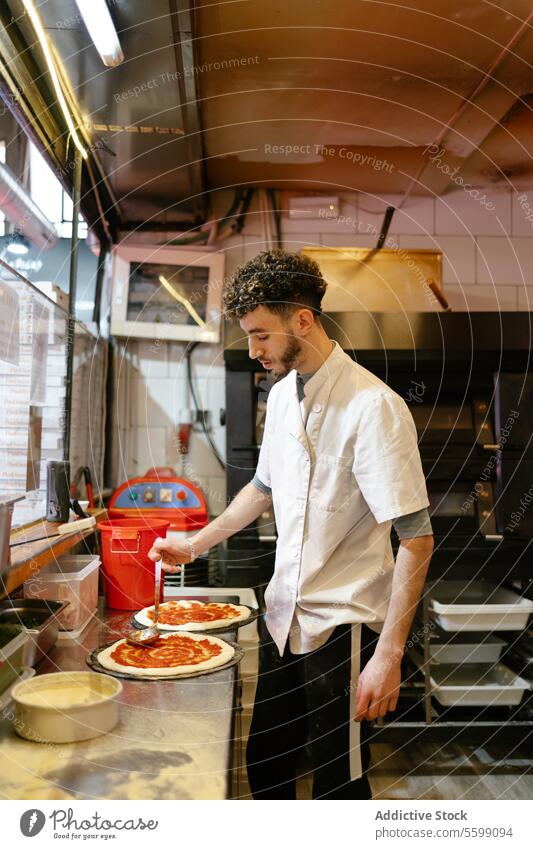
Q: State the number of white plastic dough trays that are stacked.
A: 3